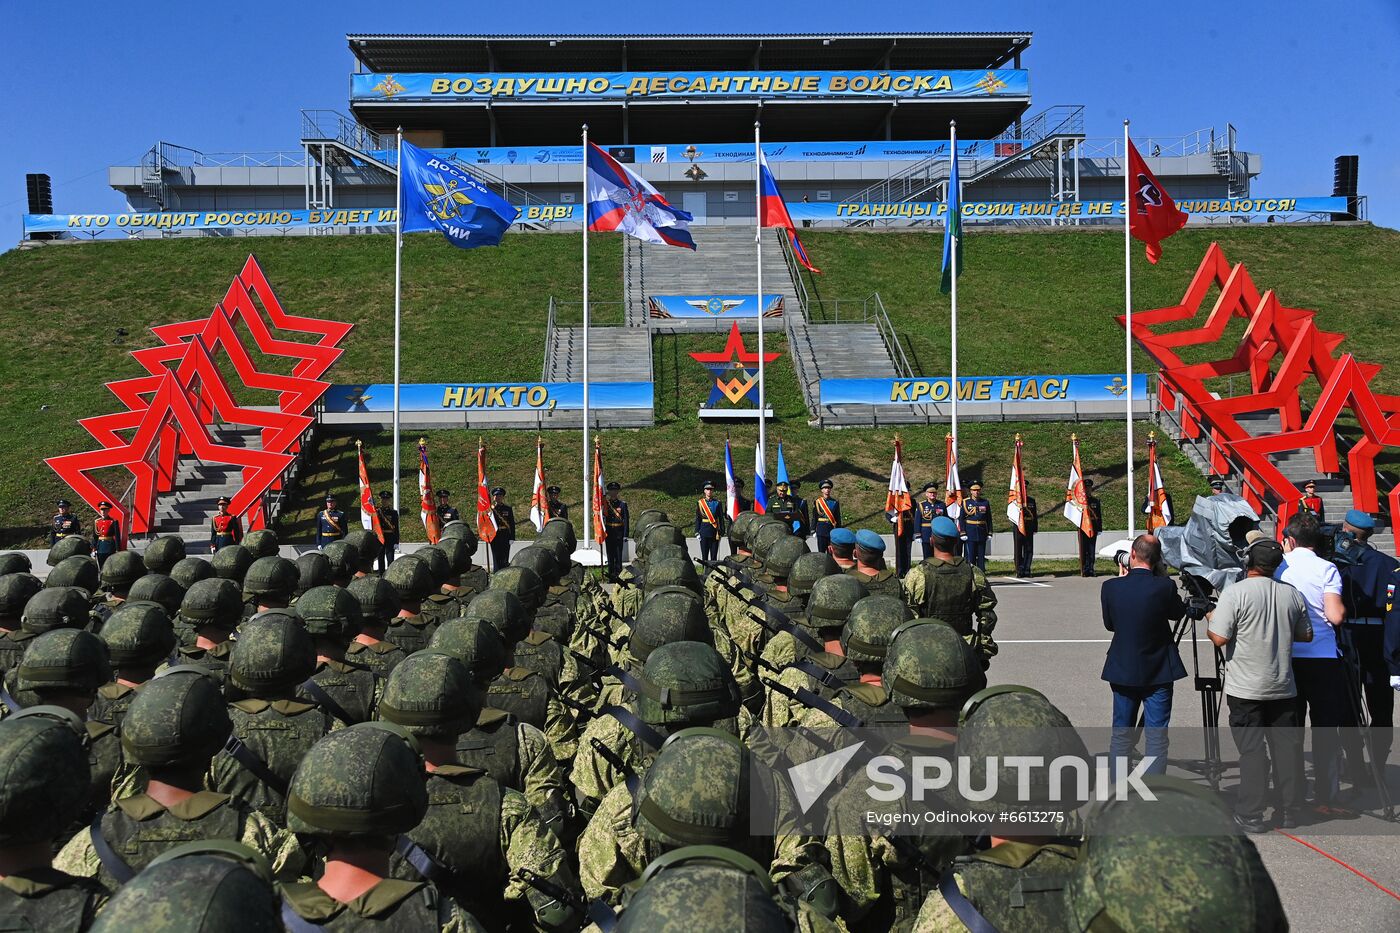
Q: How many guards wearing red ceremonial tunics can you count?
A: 3